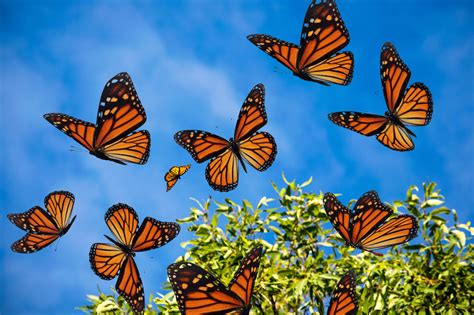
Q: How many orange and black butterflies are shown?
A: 10